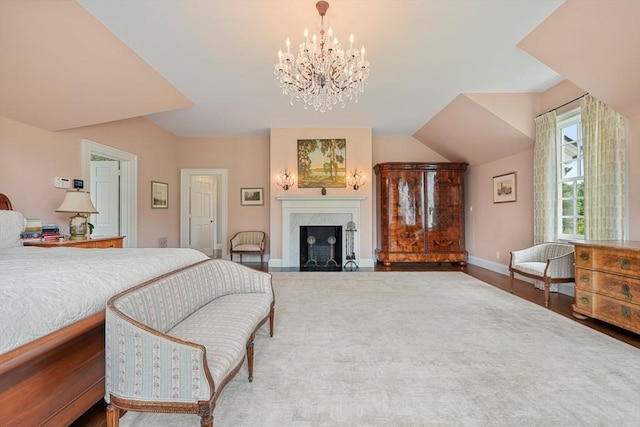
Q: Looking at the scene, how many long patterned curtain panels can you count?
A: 2